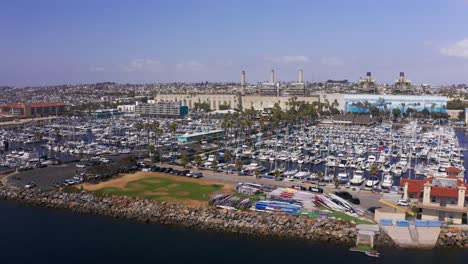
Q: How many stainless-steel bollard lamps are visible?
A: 0